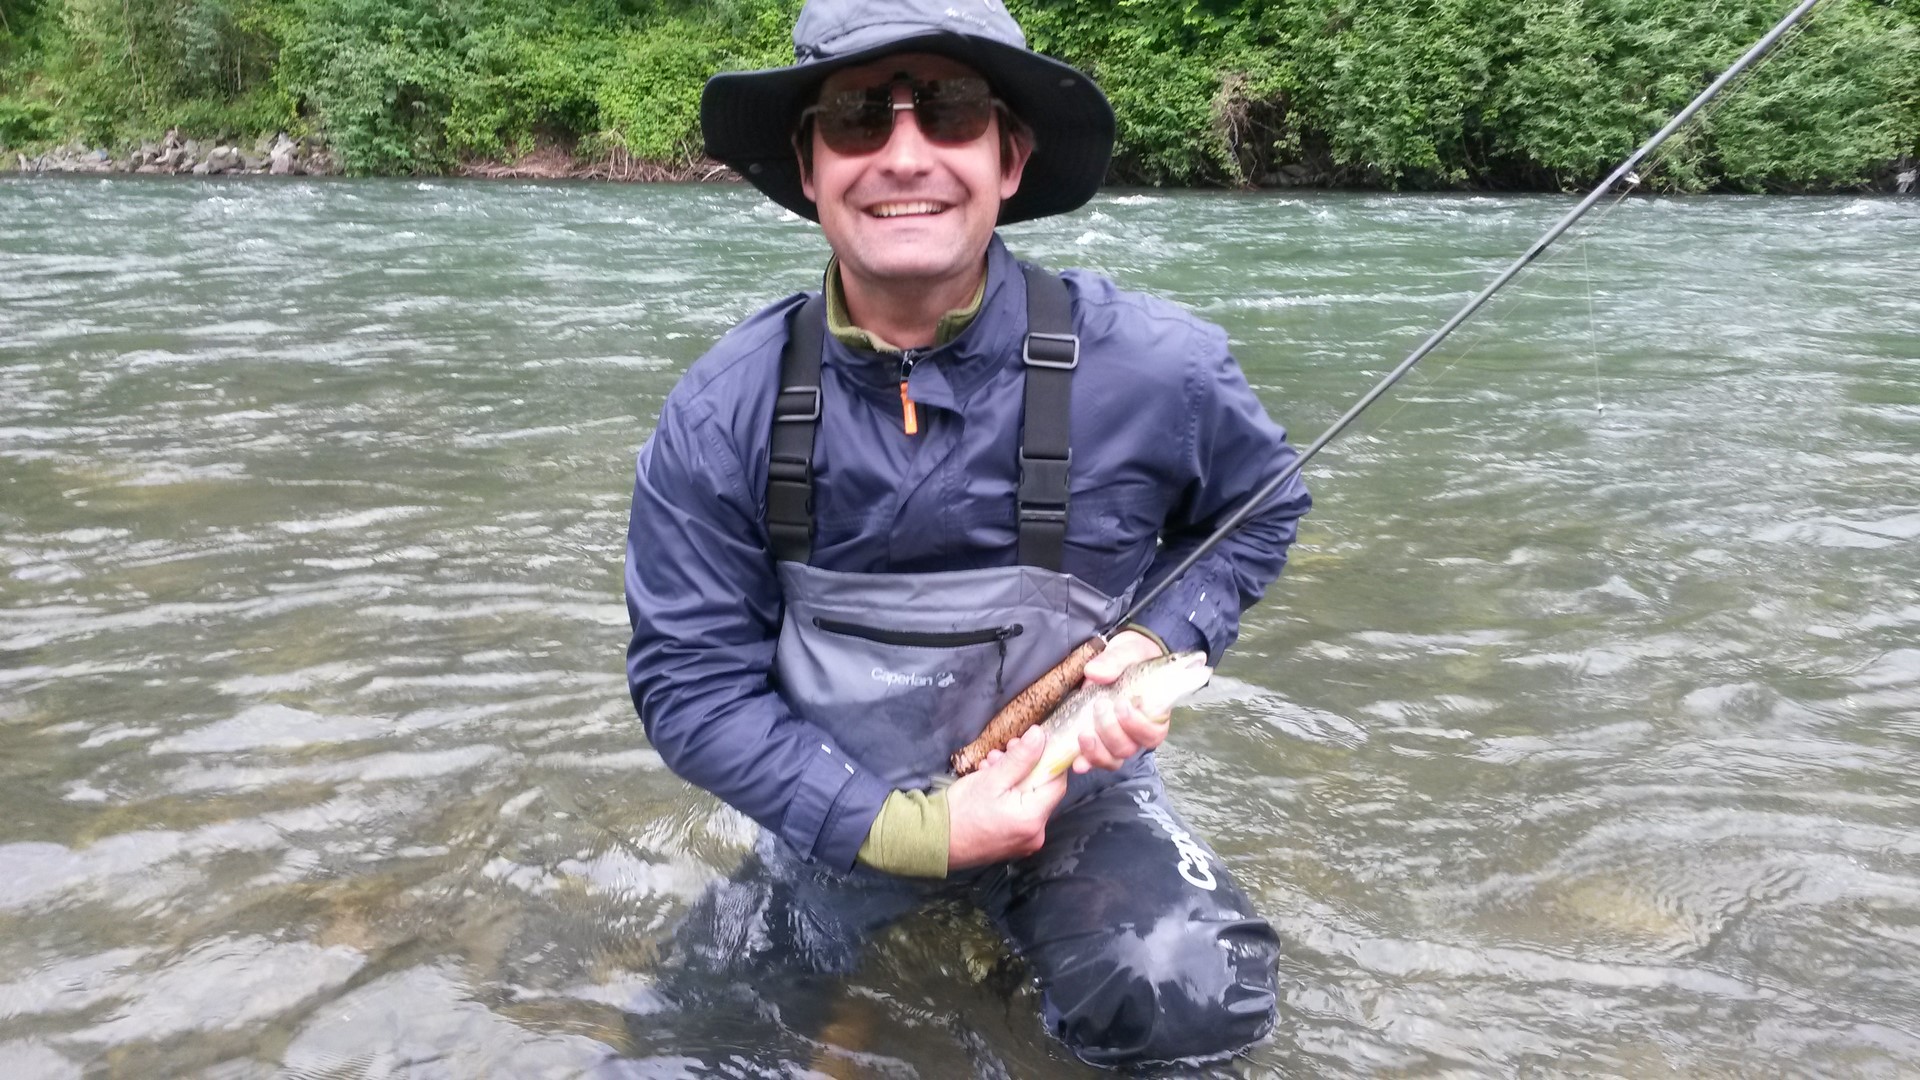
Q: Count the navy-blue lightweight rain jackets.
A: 1